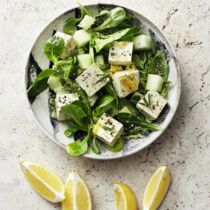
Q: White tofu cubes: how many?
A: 7